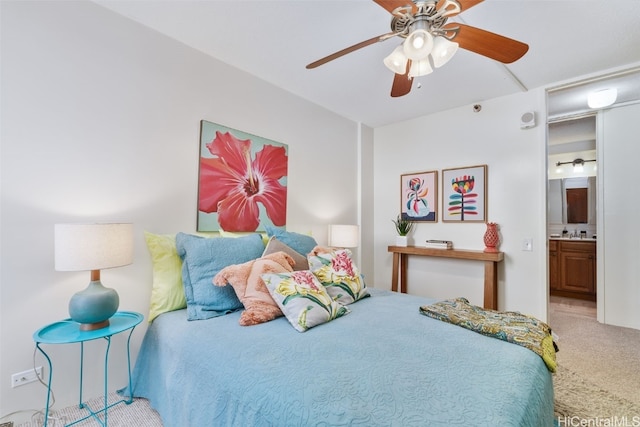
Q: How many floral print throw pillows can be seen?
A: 2